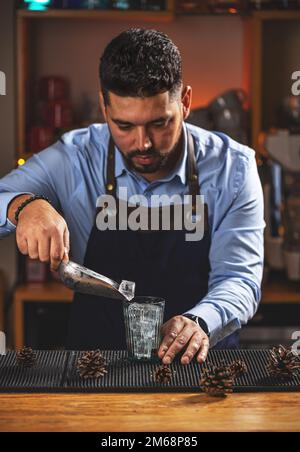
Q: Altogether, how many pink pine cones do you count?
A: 0